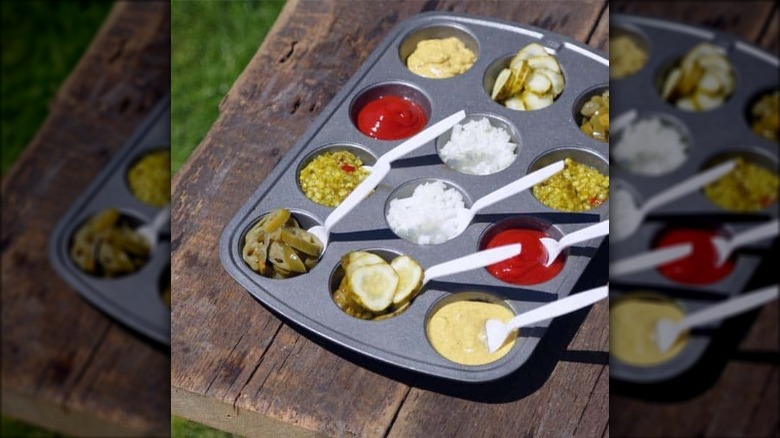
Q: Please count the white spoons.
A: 6